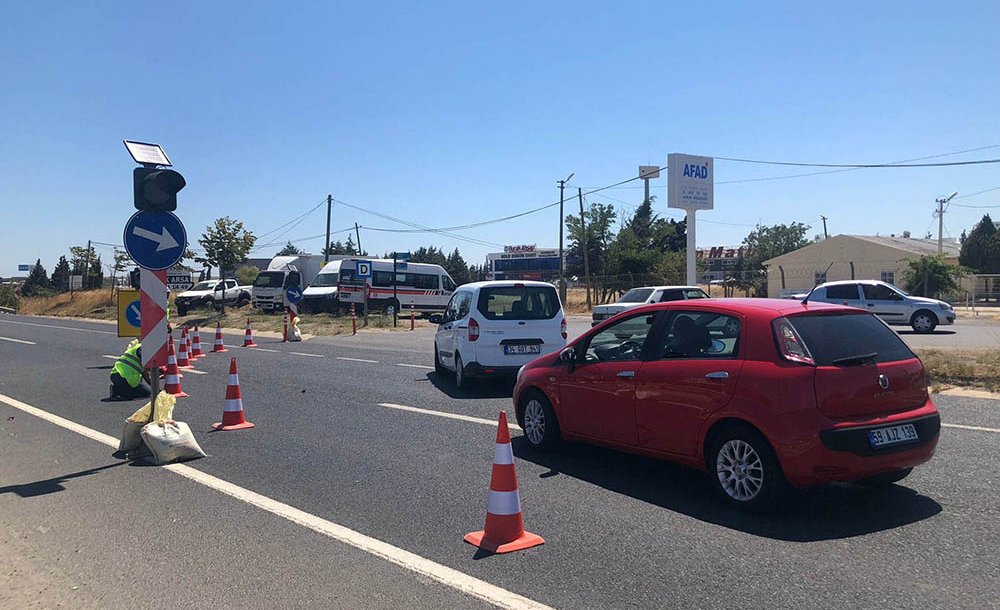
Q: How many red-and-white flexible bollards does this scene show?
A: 3